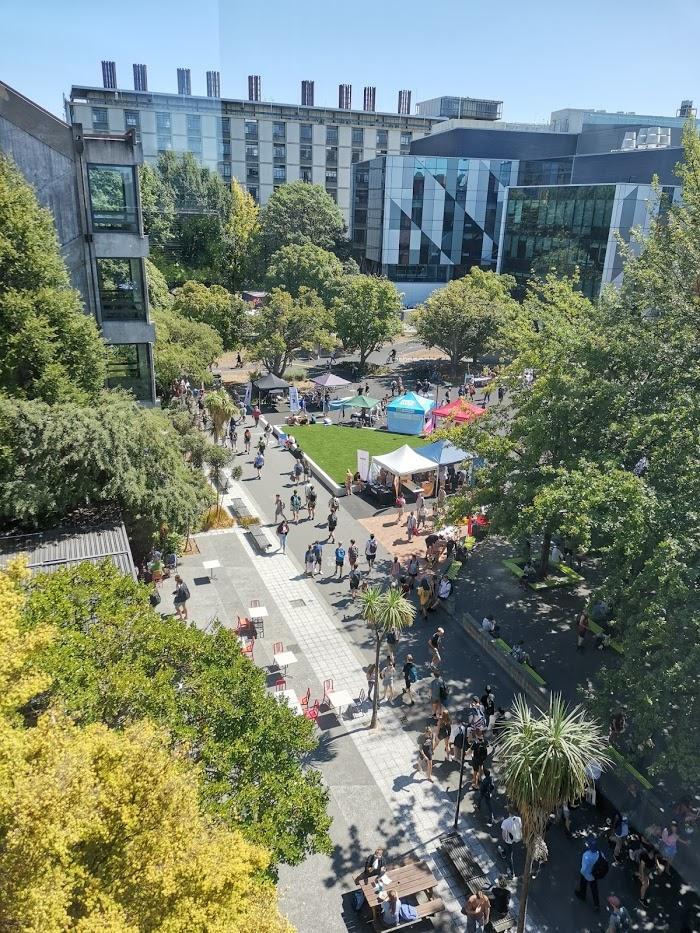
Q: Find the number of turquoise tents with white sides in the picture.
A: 1